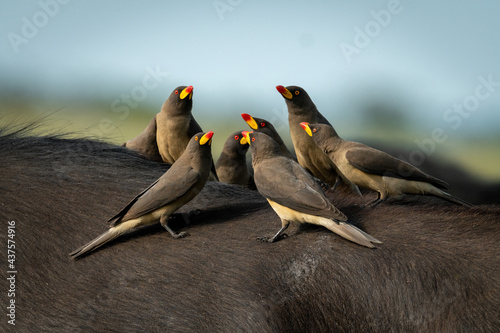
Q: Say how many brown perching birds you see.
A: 7